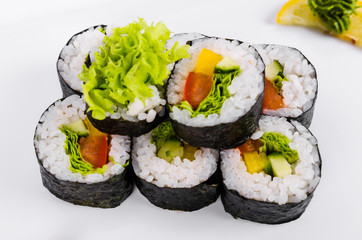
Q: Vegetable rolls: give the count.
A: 8